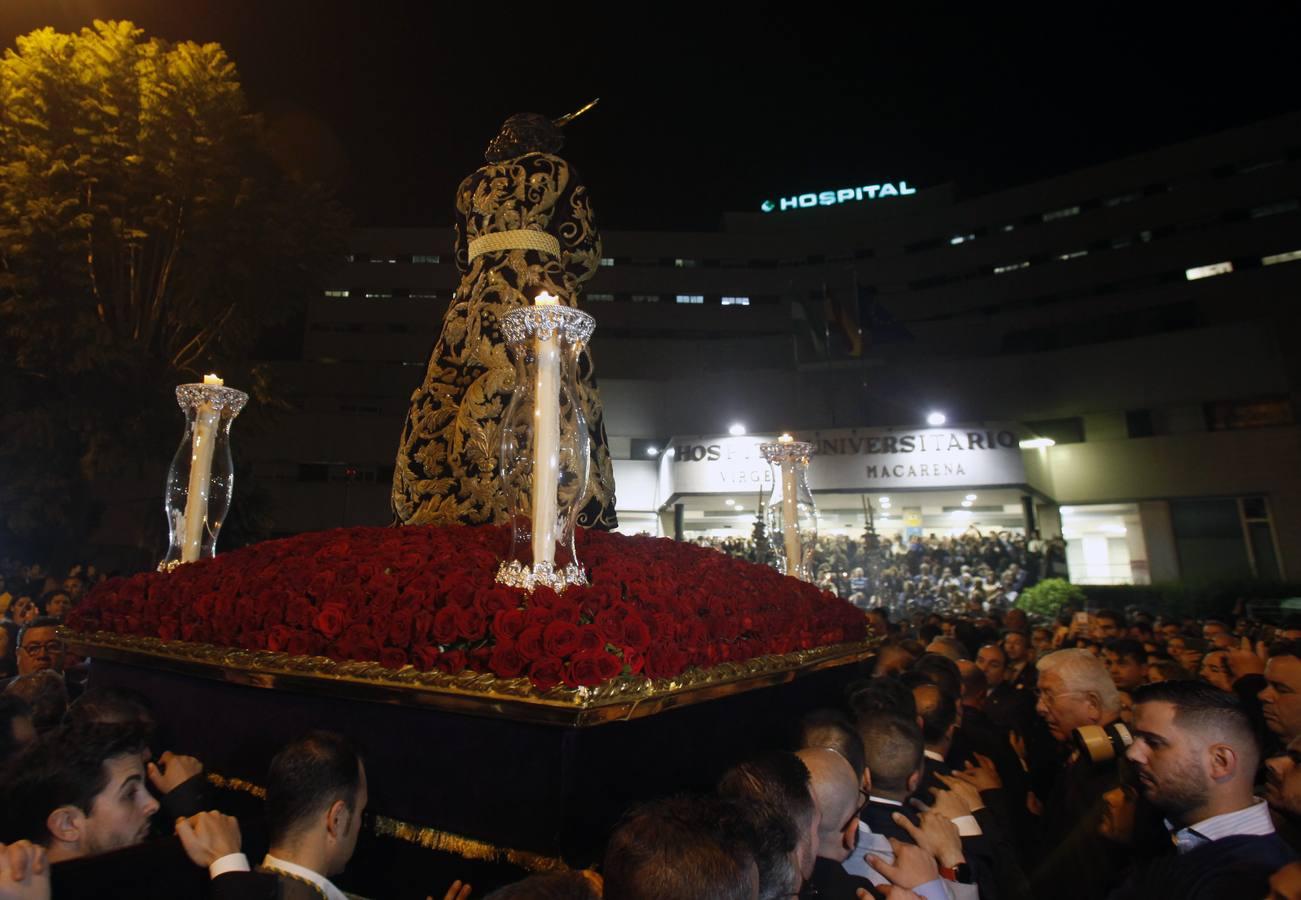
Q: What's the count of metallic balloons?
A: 0